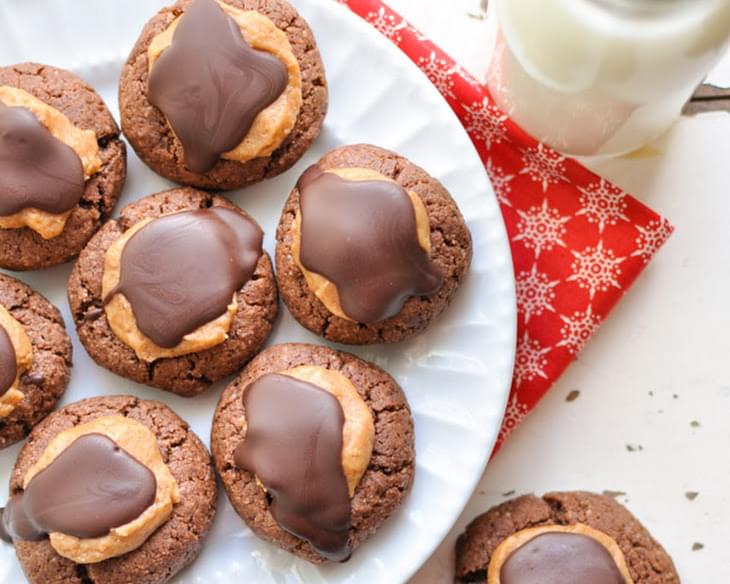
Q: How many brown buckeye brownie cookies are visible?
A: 8